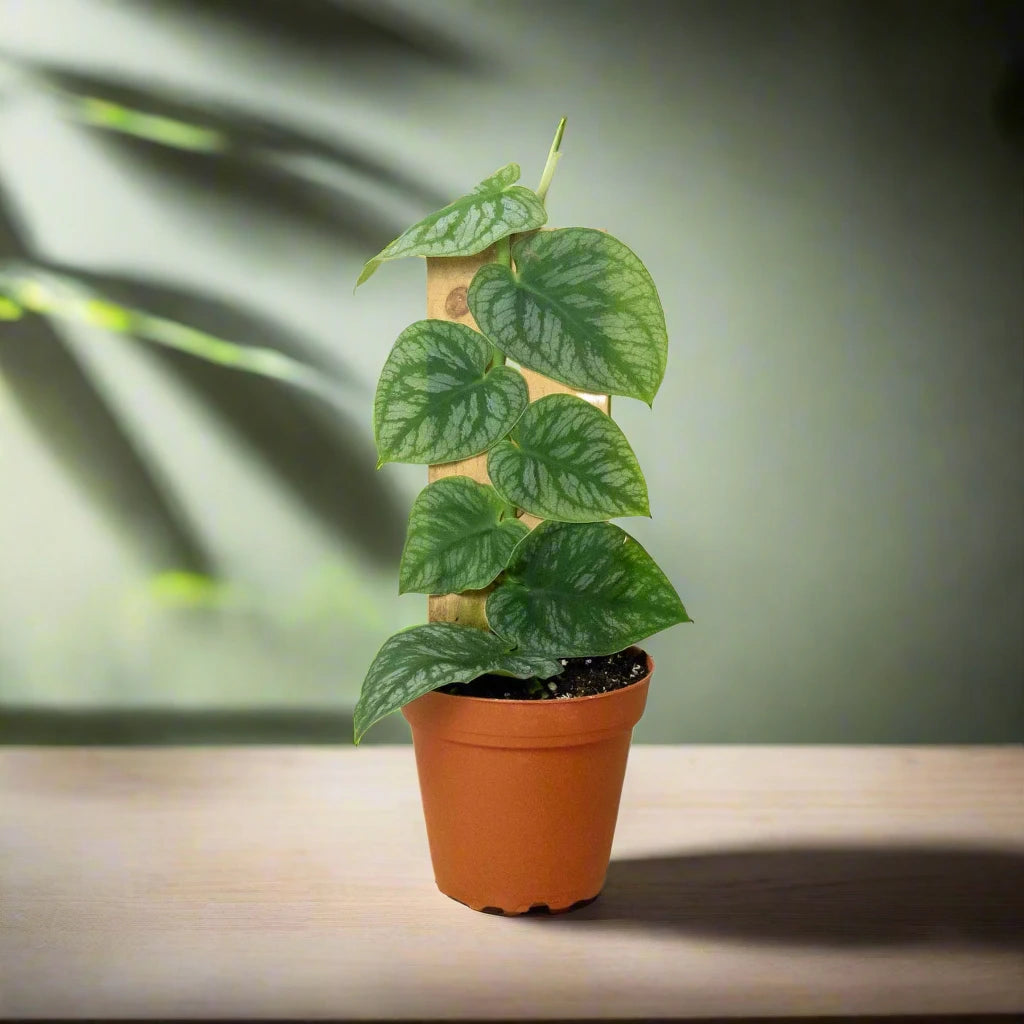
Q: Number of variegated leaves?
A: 7